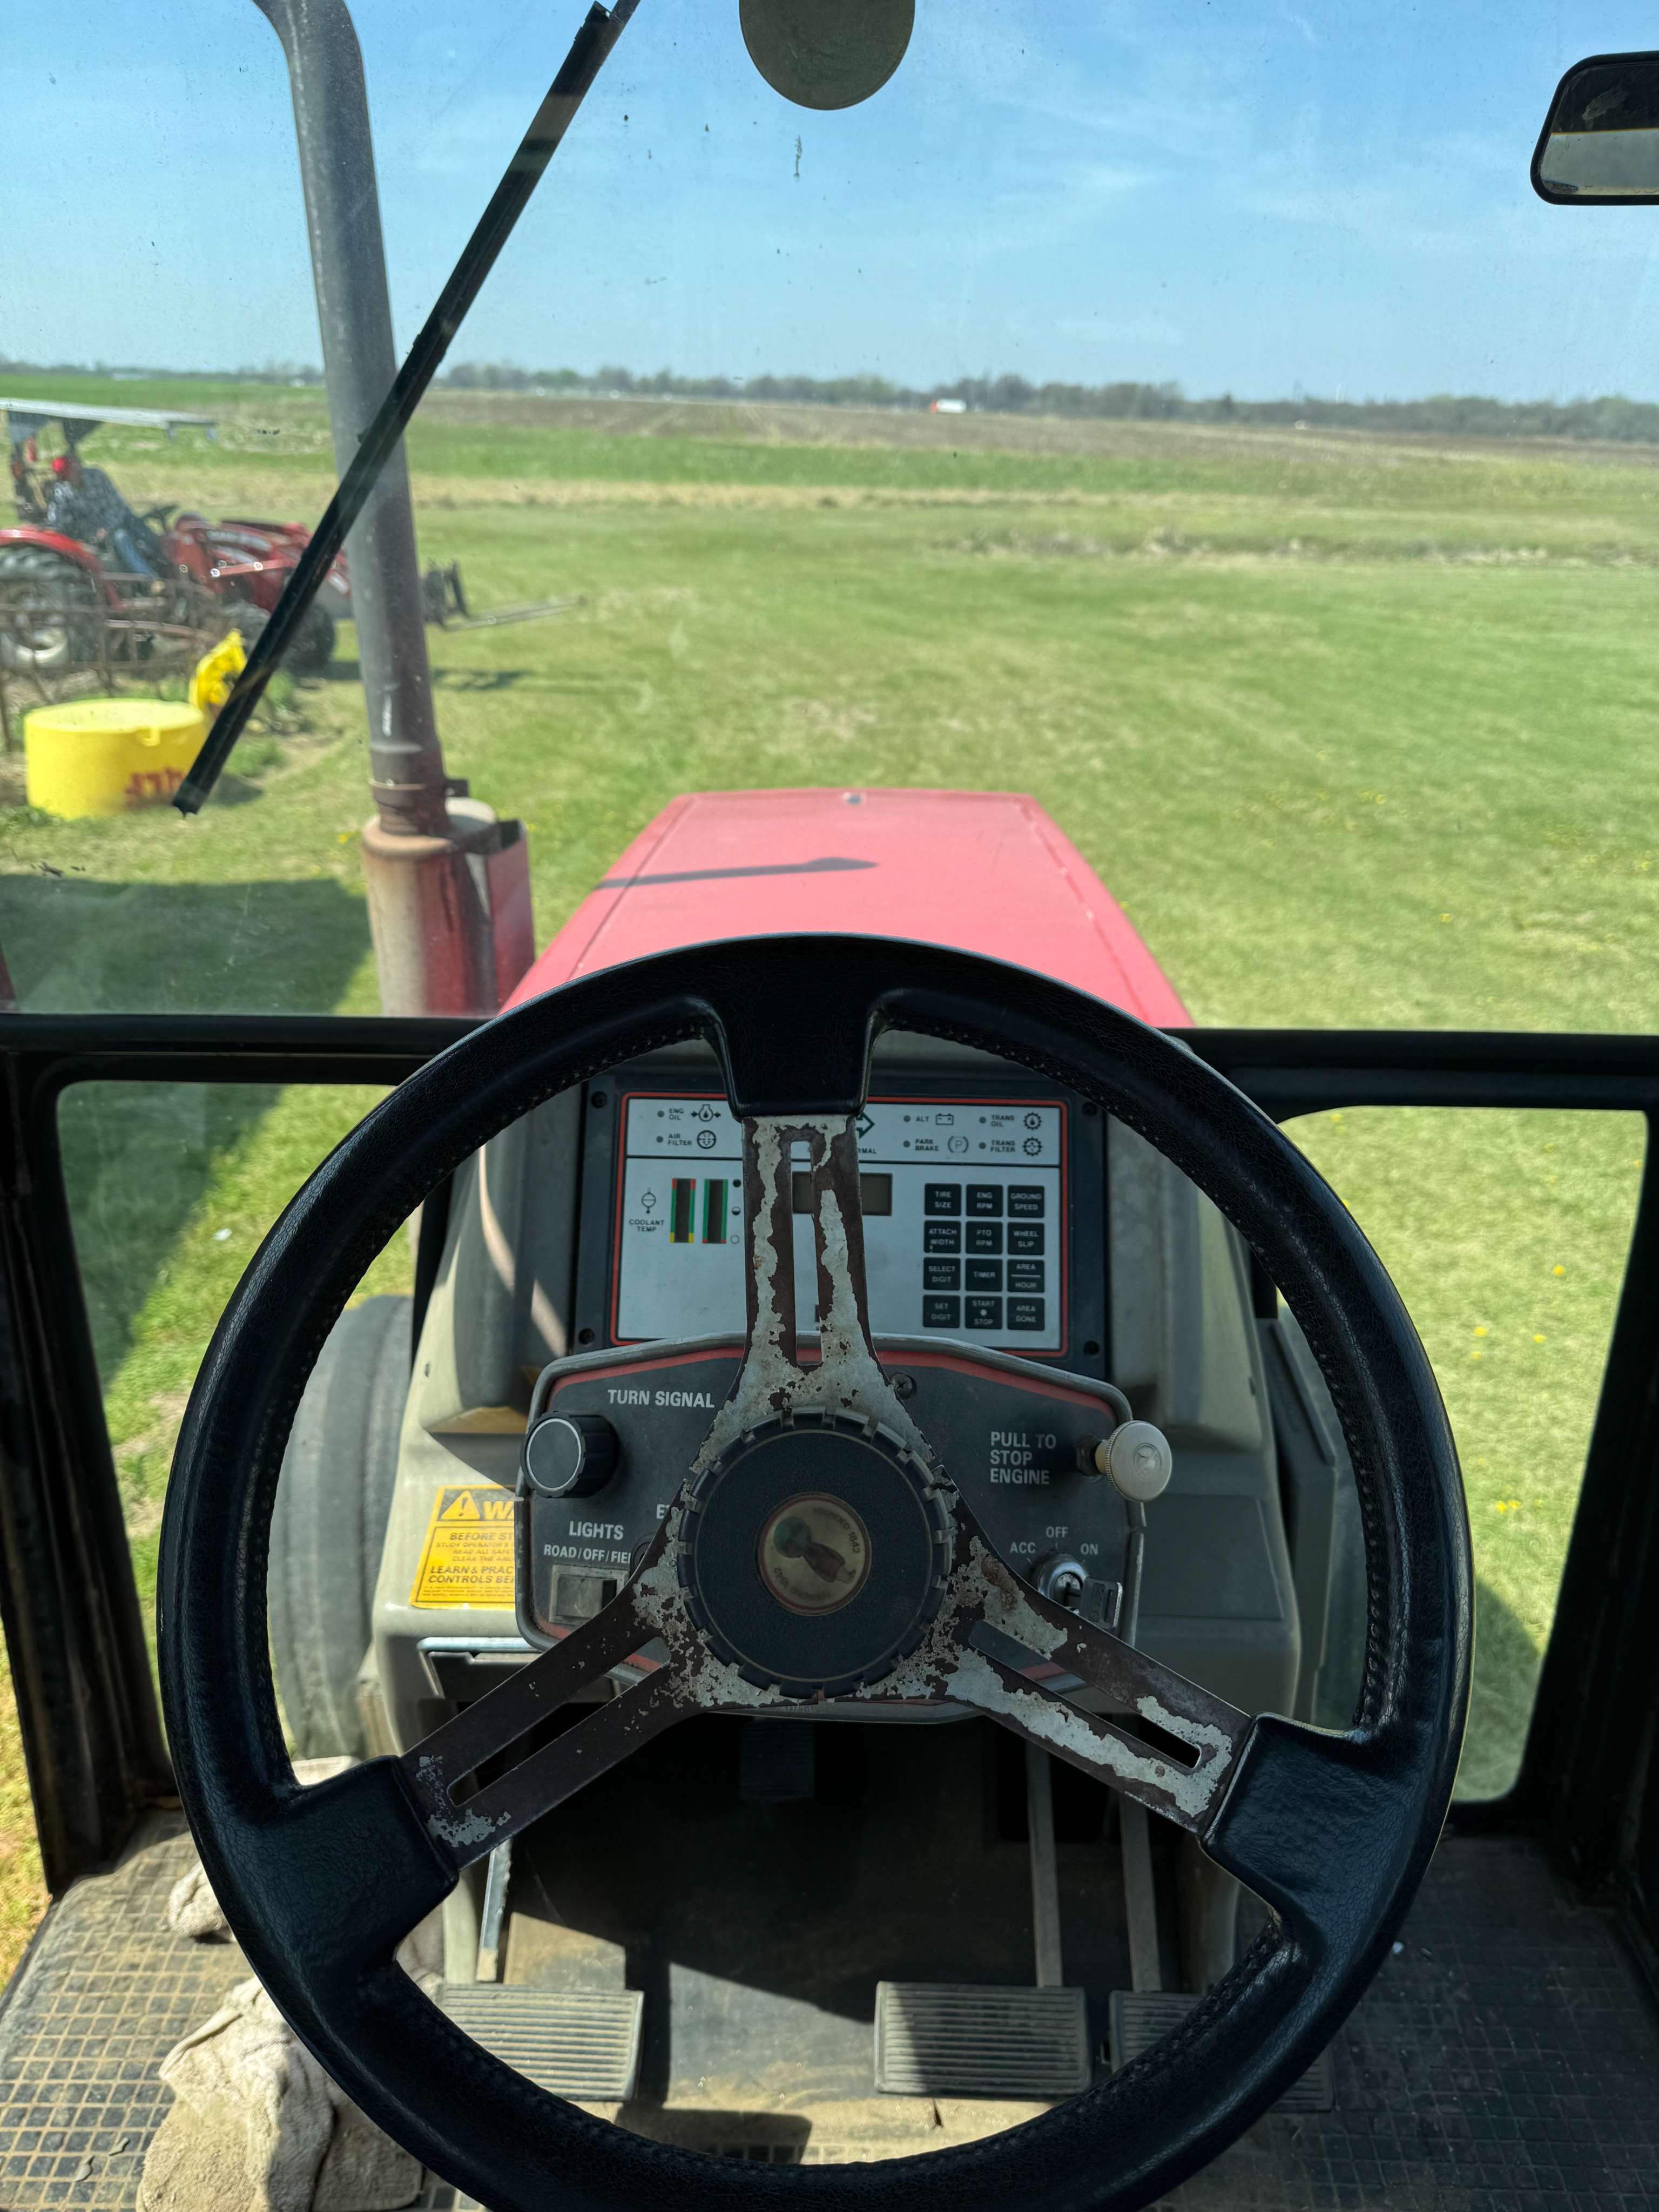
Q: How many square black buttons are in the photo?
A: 12